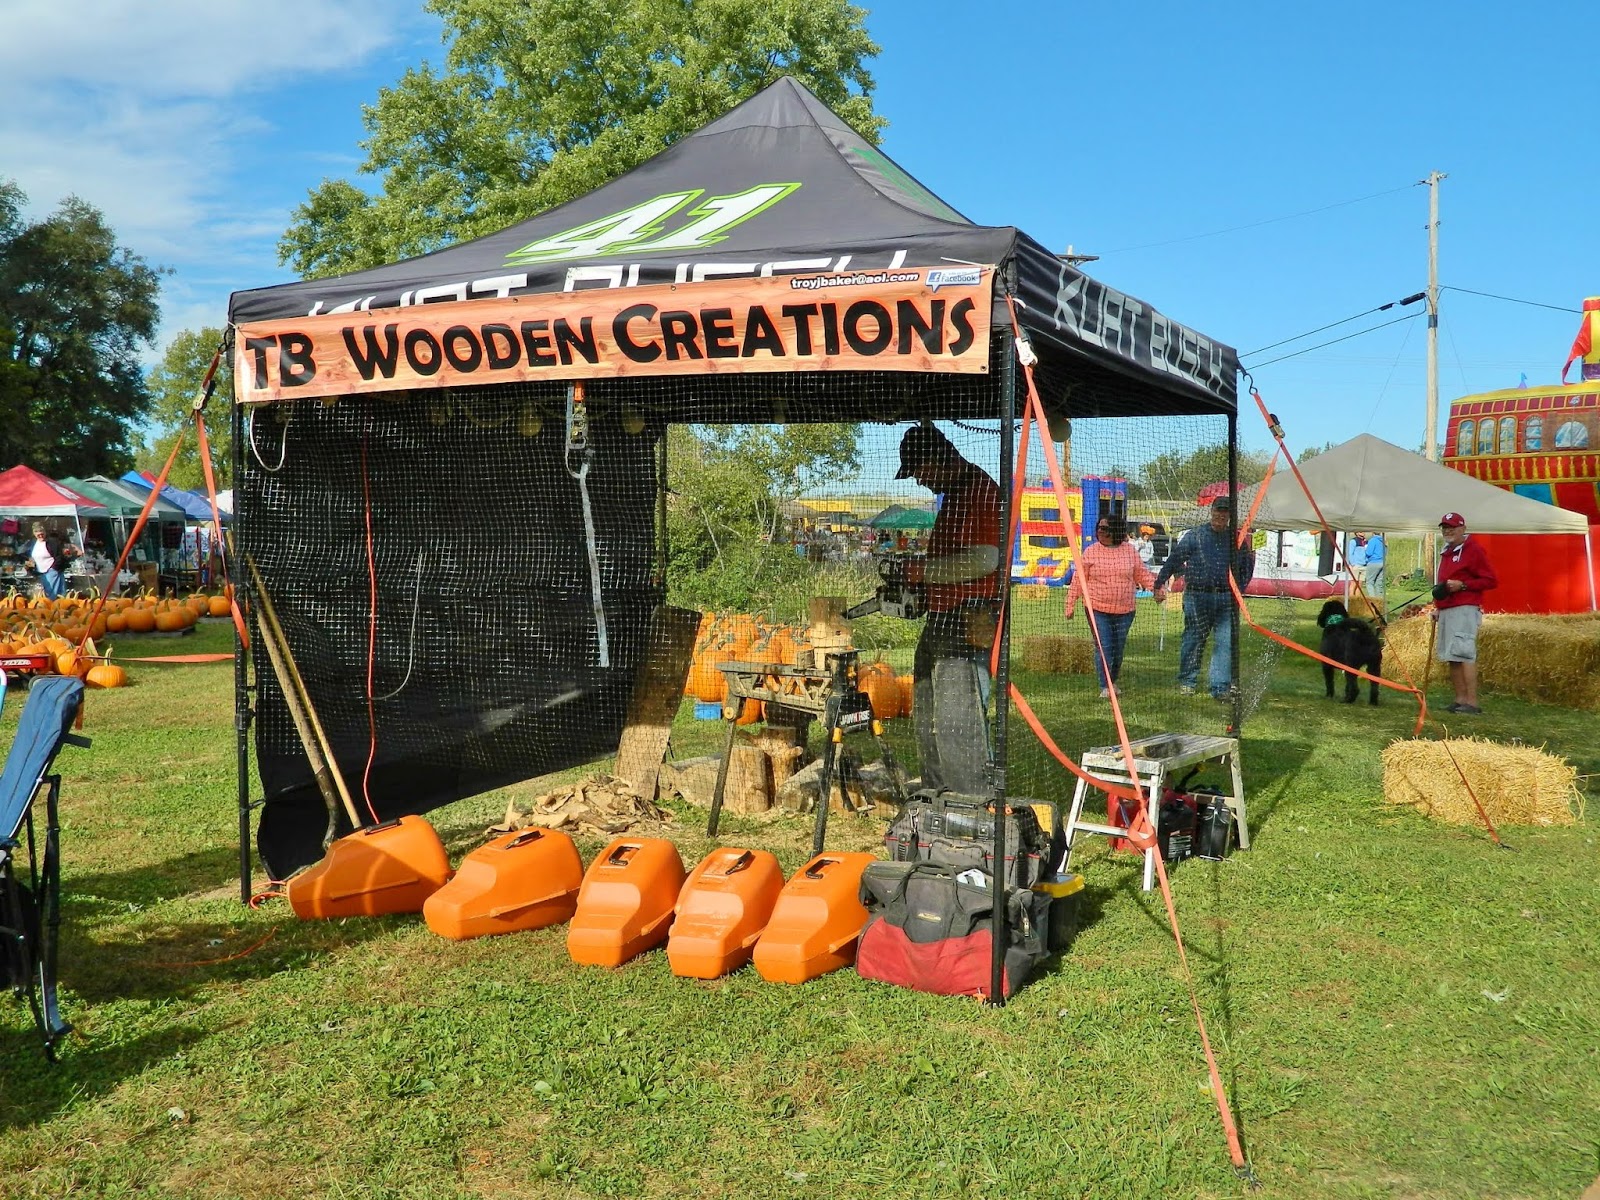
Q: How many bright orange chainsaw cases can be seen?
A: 5